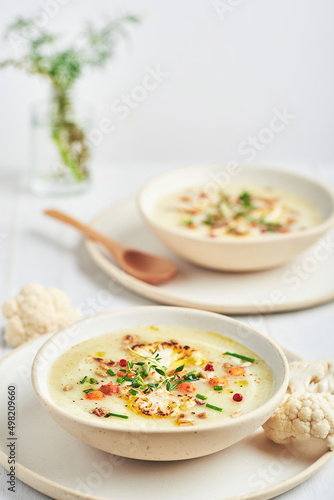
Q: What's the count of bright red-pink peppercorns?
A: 3